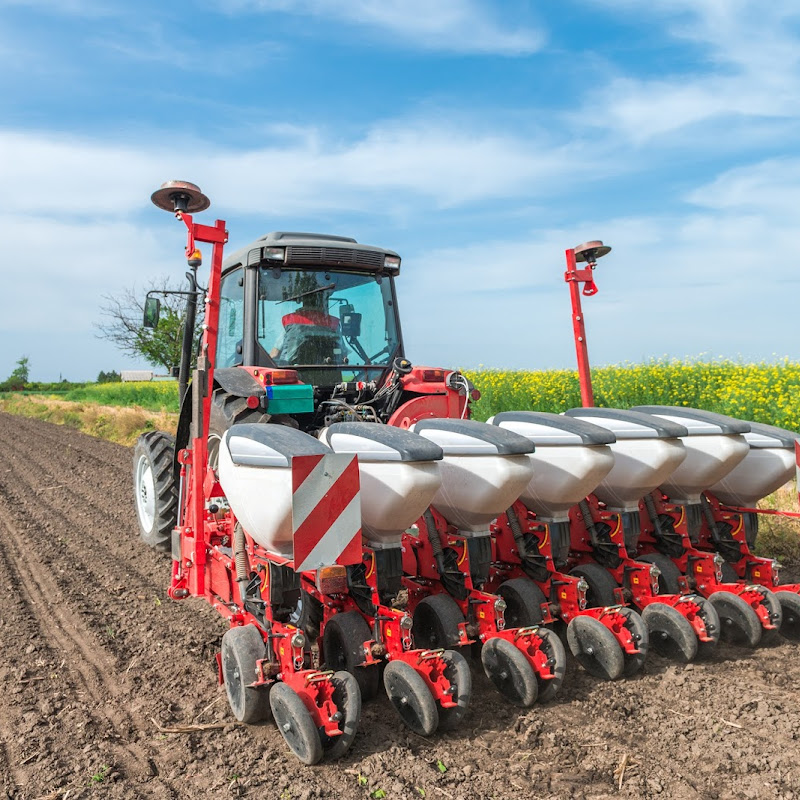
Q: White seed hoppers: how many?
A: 7